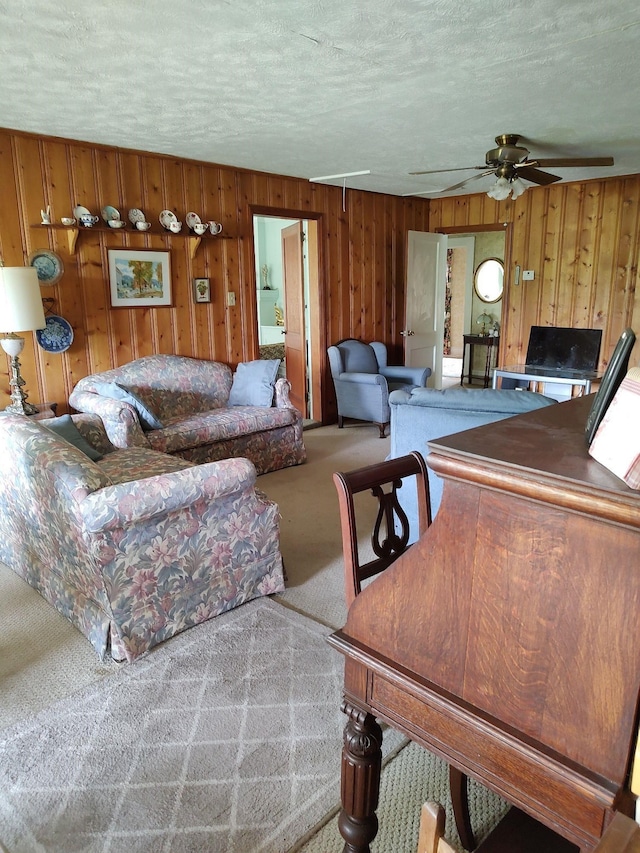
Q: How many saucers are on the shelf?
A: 5